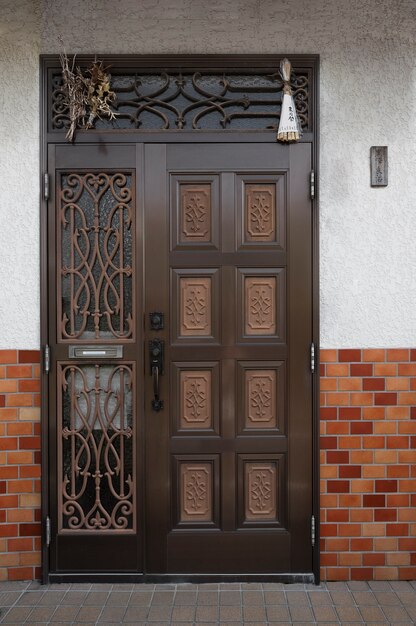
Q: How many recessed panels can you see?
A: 8